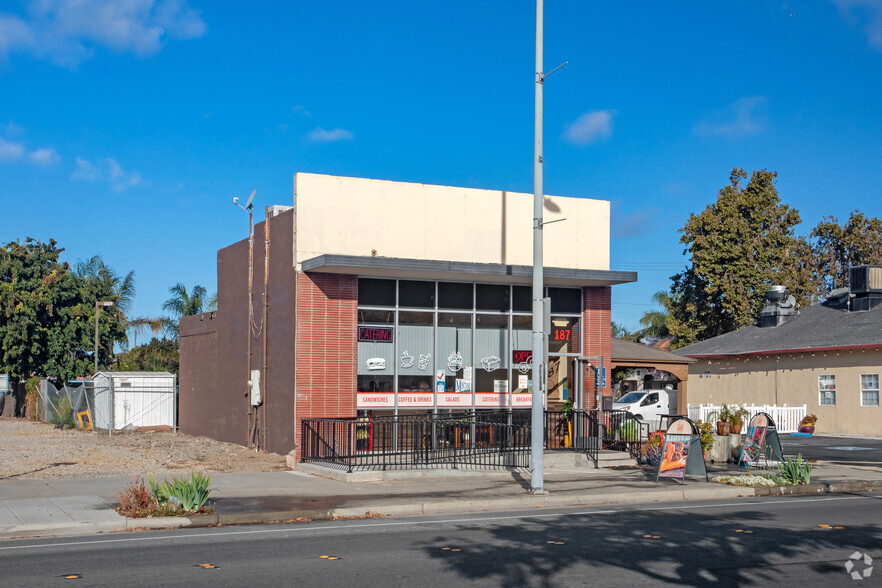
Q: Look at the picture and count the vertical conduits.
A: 2